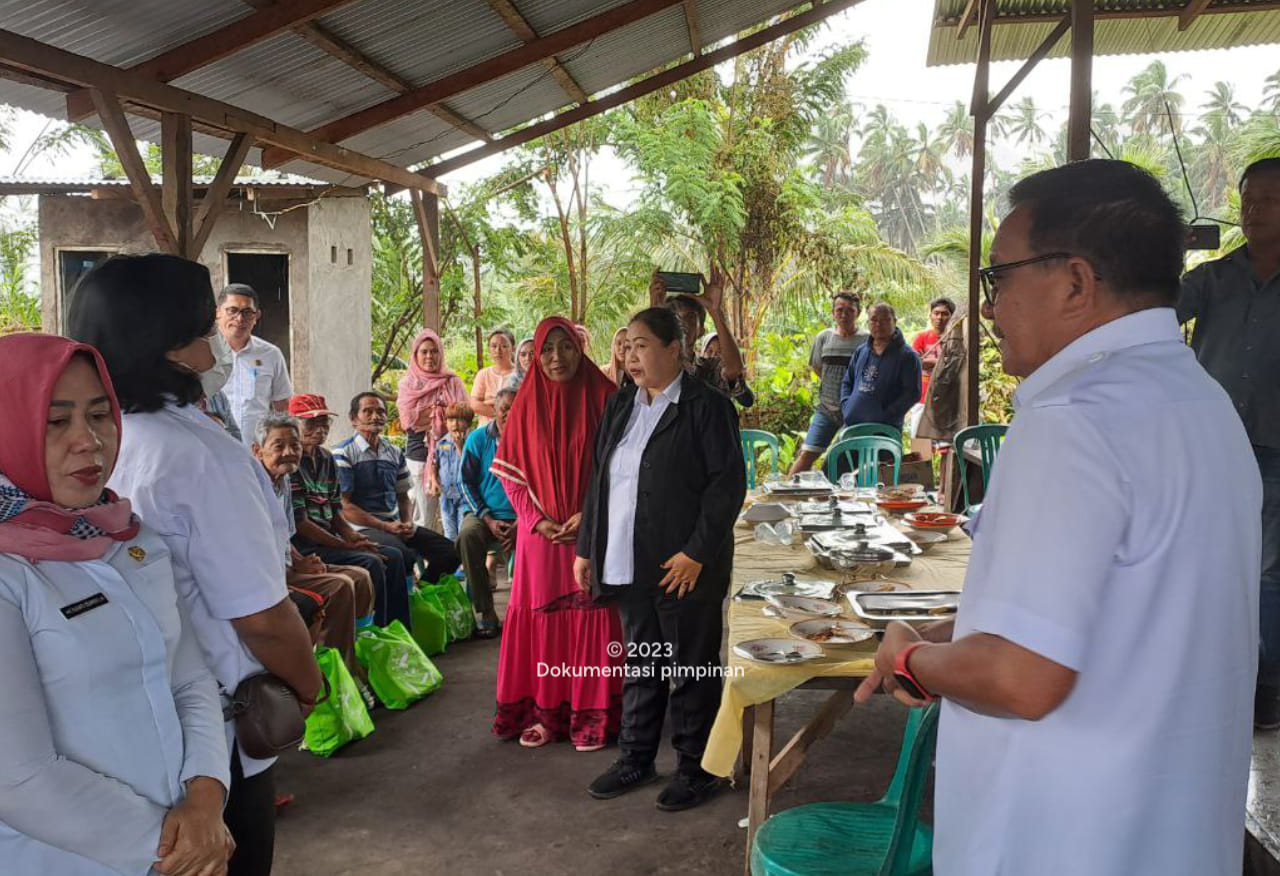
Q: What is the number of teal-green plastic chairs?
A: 5